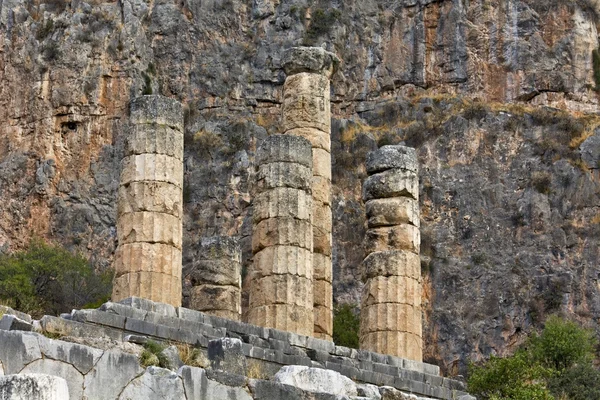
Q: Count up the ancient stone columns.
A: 5